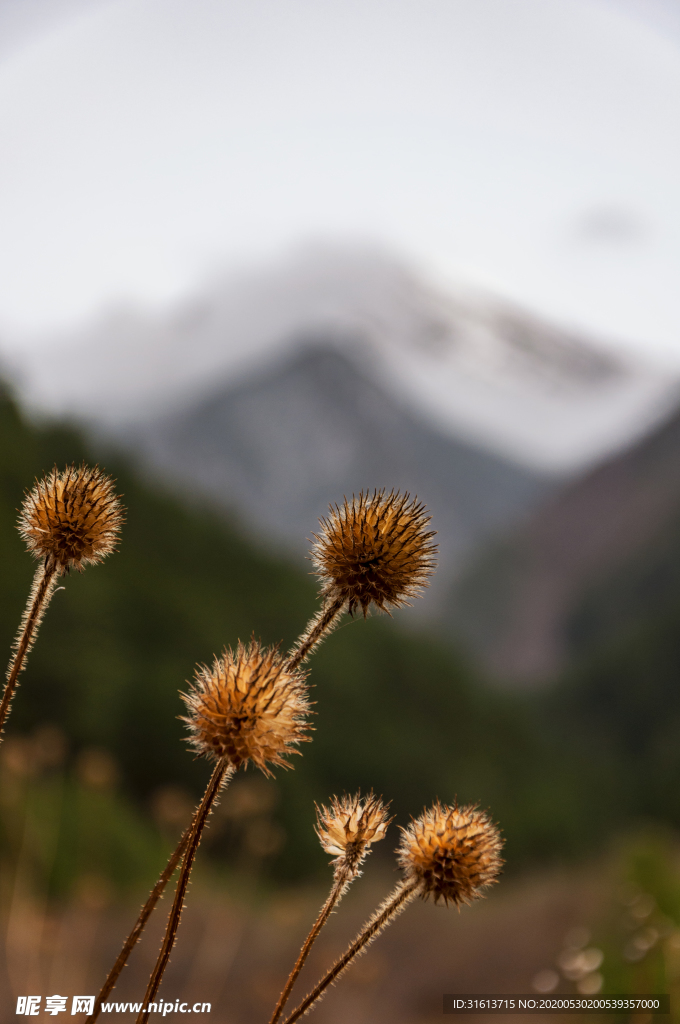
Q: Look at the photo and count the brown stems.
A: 5